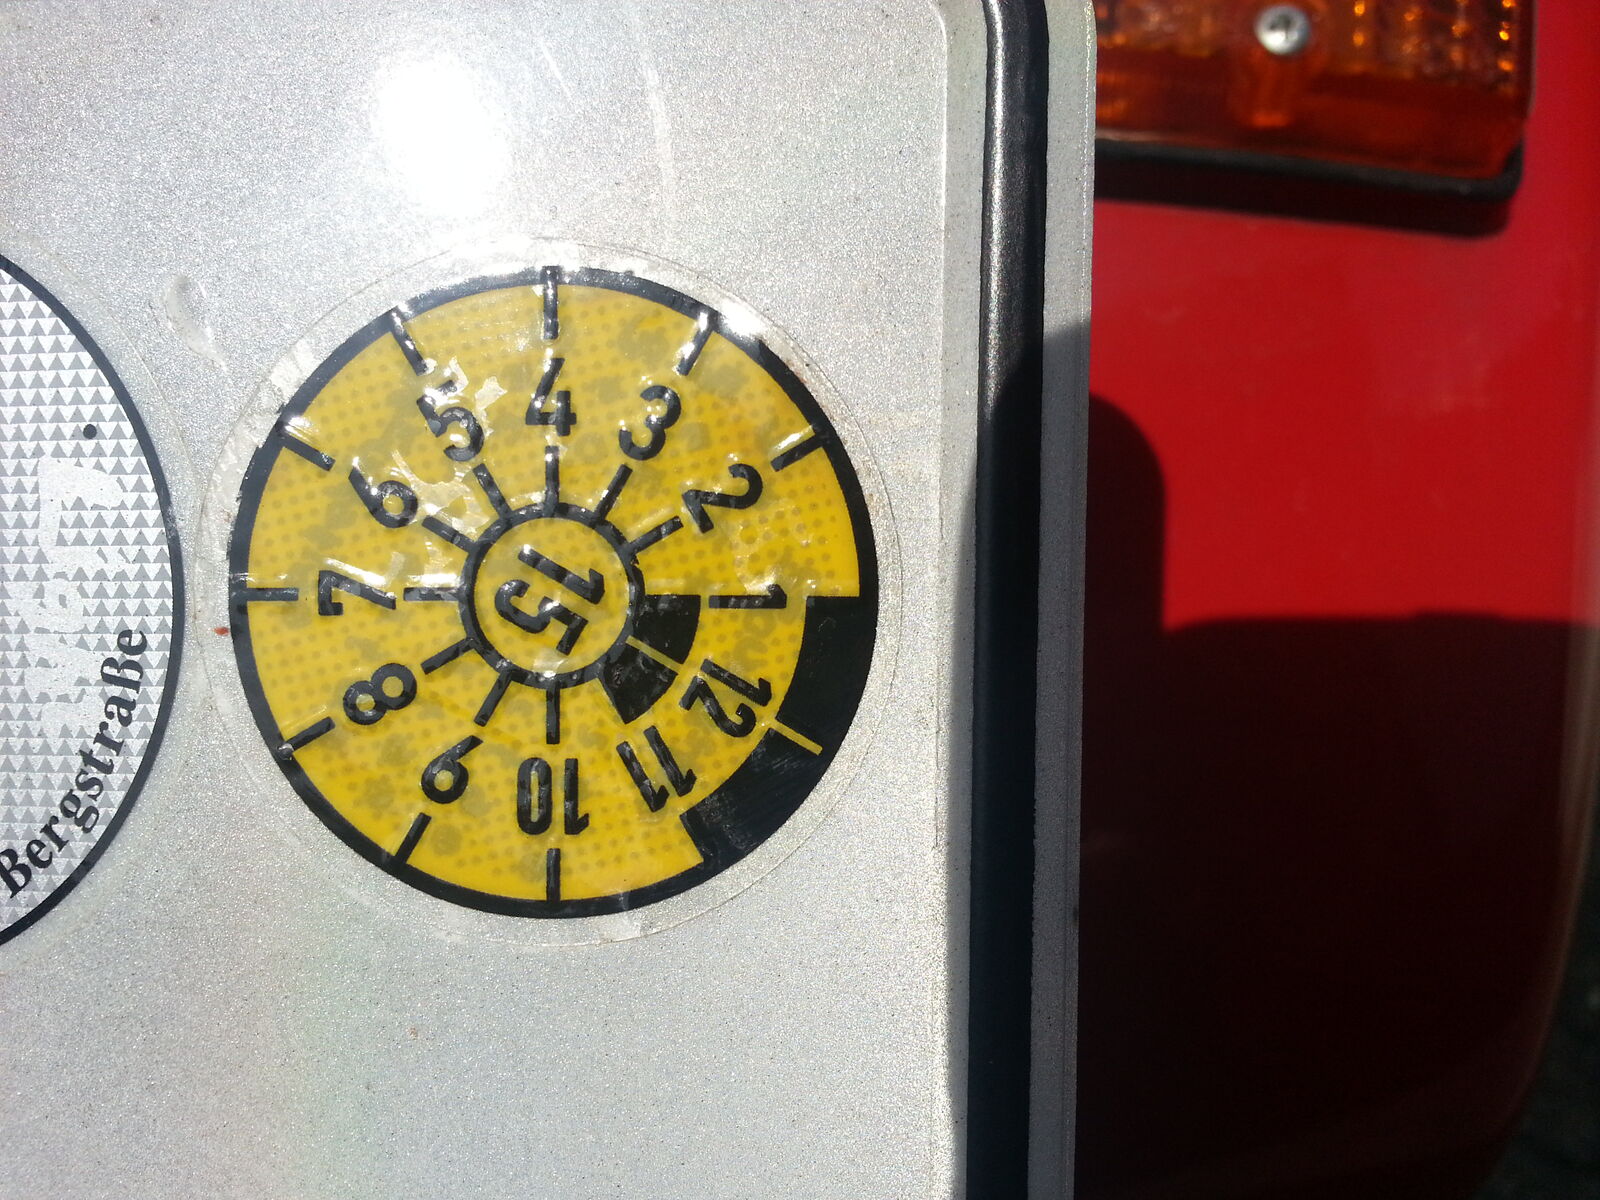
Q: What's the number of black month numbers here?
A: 12